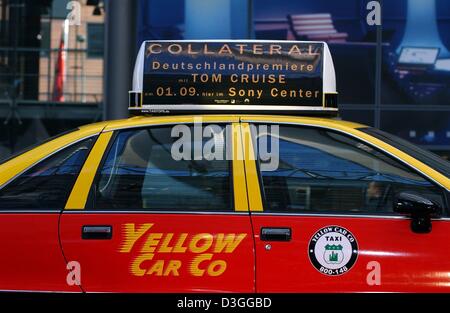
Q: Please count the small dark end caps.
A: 2